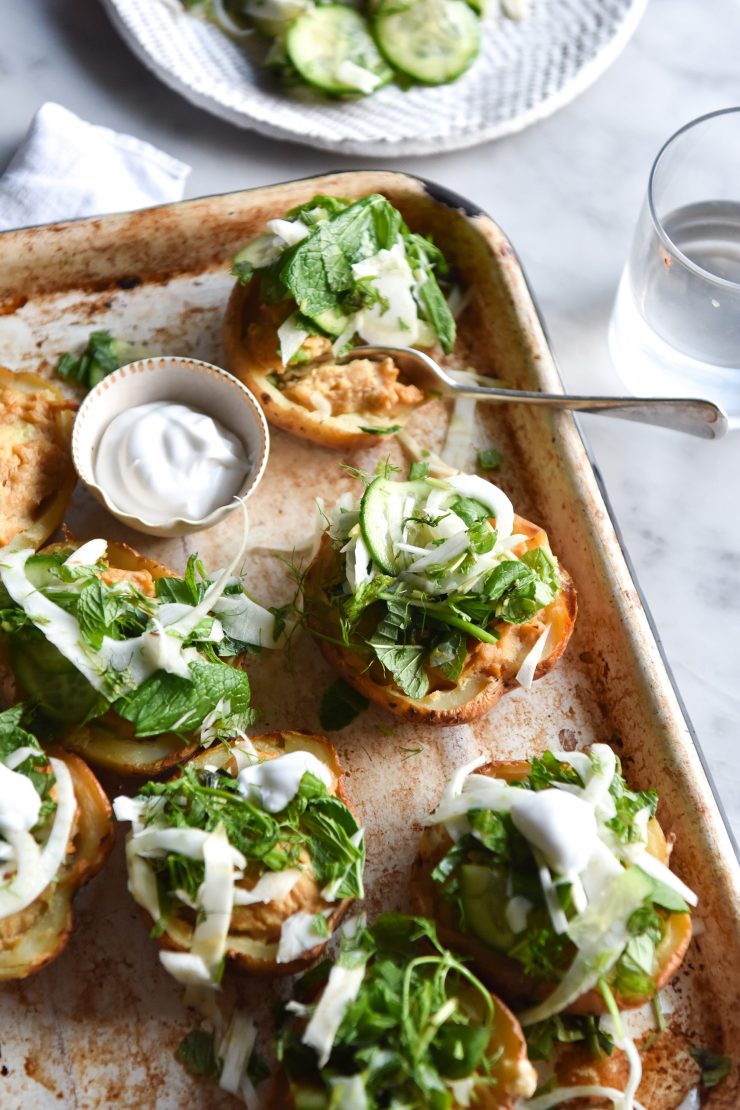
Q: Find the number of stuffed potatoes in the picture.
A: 8